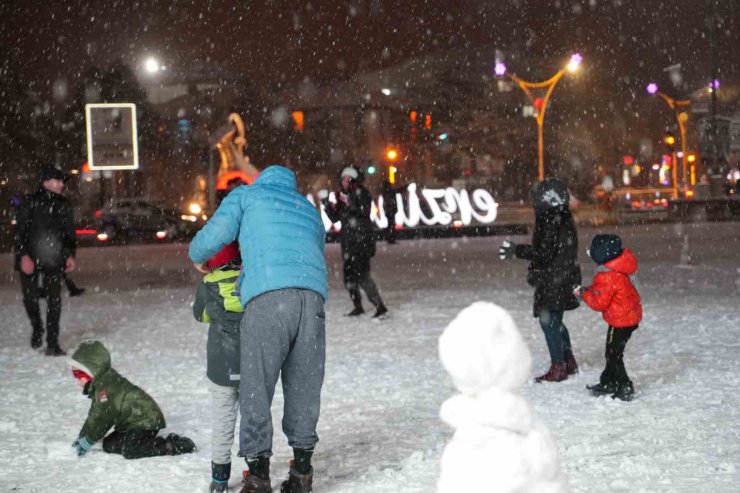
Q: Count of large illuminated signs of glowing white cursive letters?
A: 1